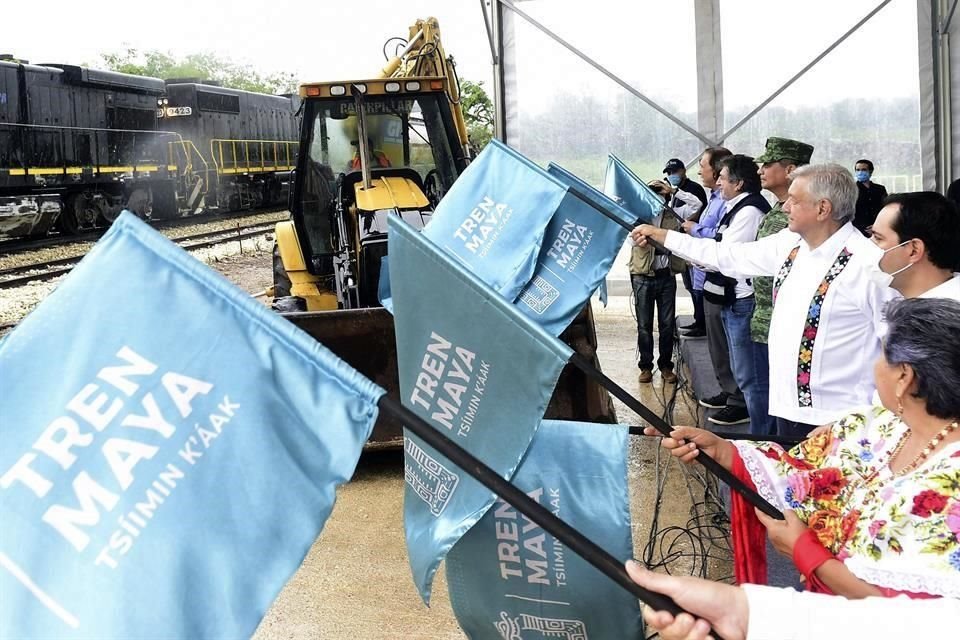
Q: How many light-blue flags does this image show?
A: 6